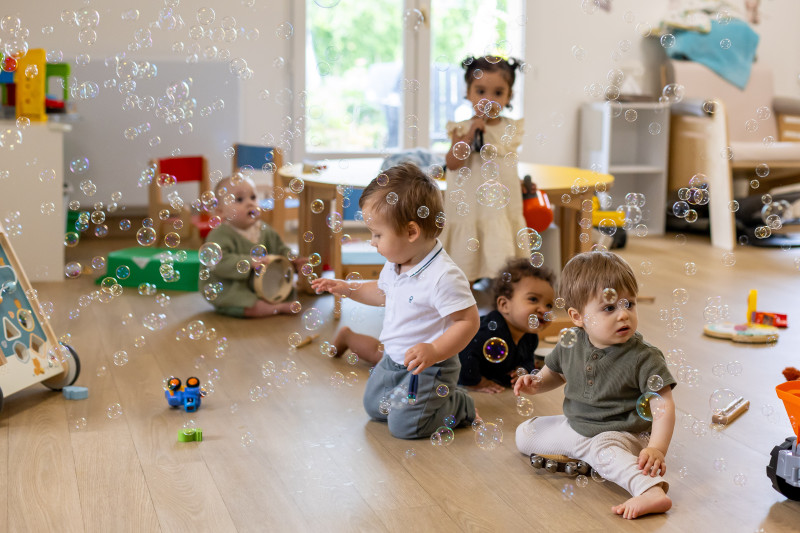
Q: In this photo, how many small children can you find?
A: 5